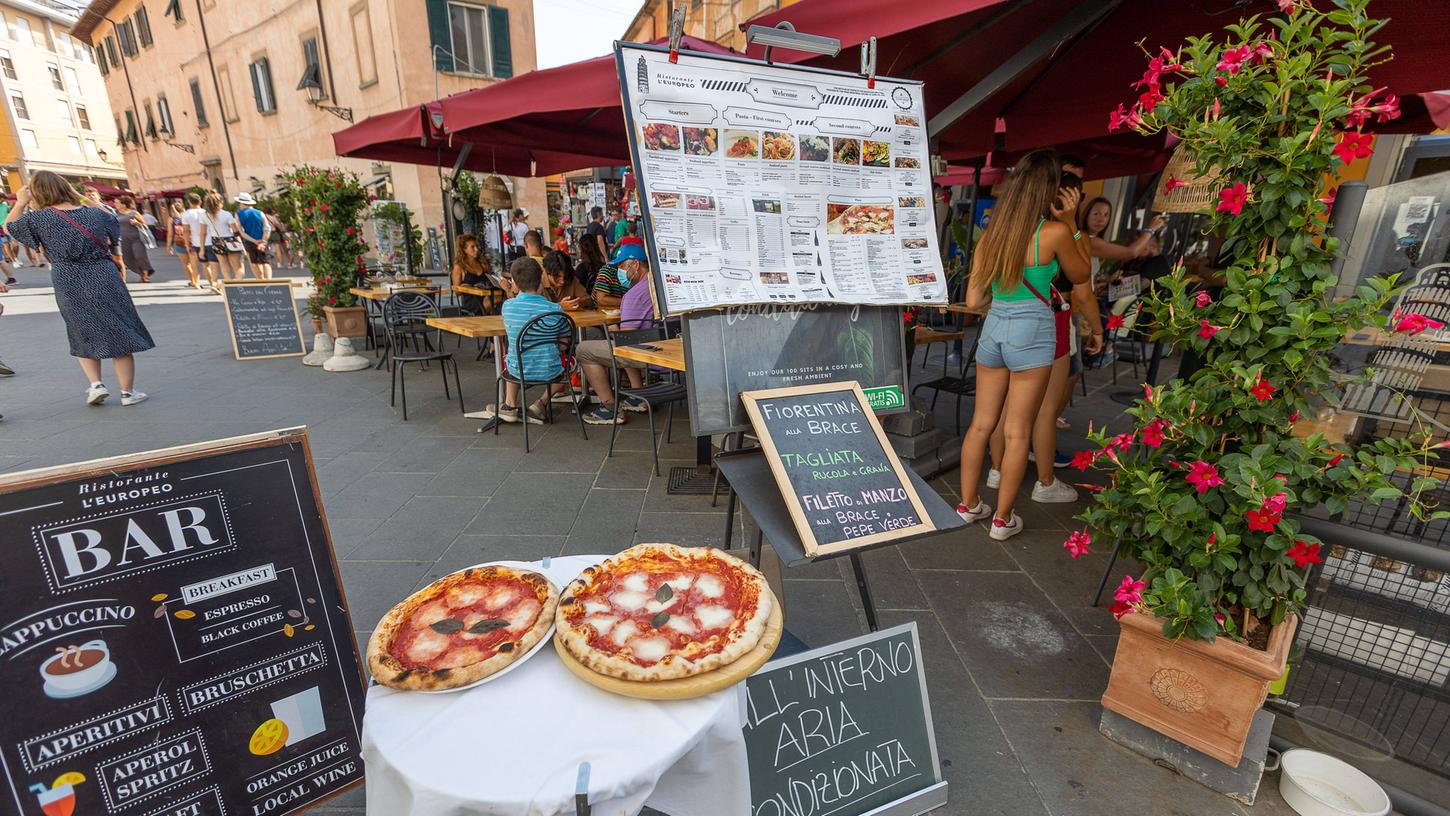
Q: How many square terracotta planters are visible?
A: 2